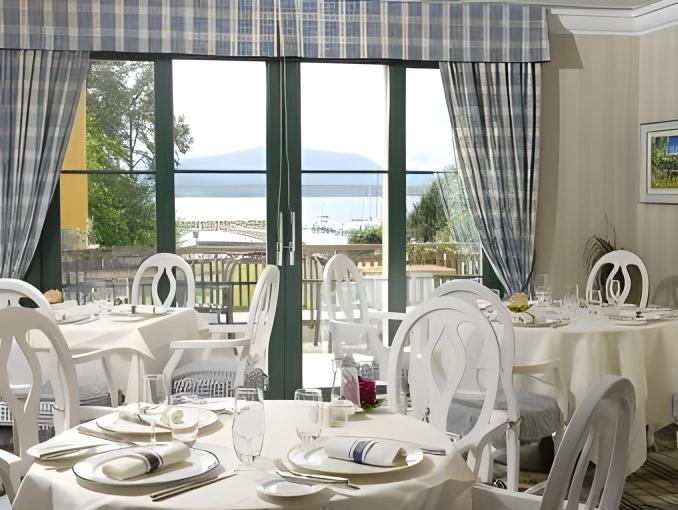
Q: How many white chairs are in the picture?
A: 9